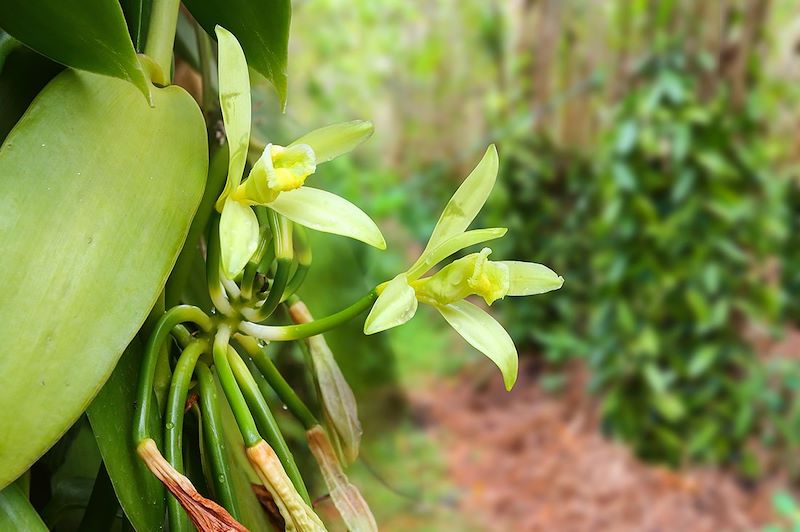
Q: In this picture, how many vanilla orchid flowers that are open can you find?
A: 2